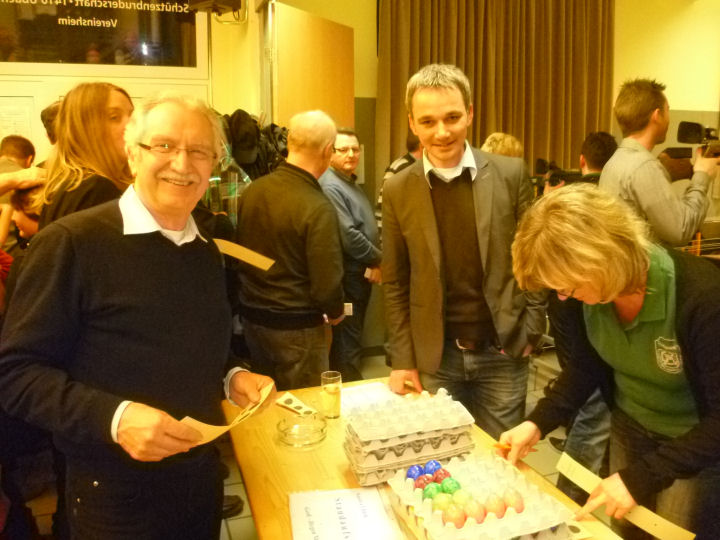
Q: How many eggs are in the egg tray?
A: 12